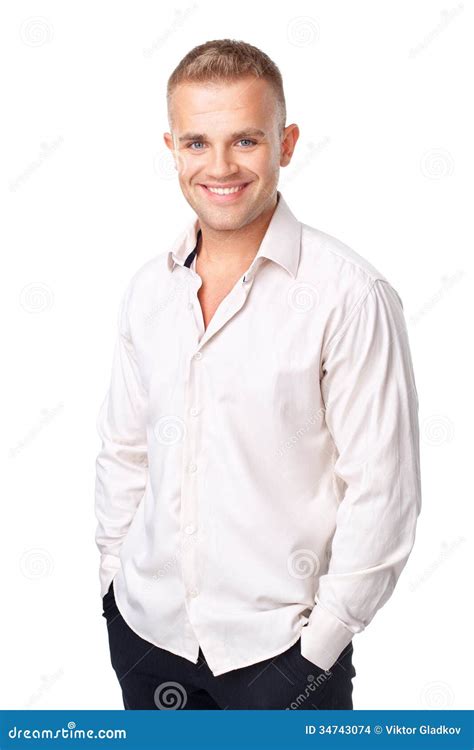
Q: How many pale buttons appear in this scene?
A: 6